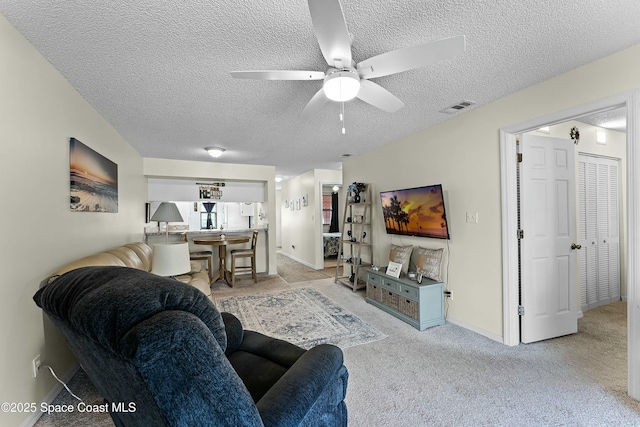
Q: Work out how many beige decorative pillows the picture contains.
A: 2